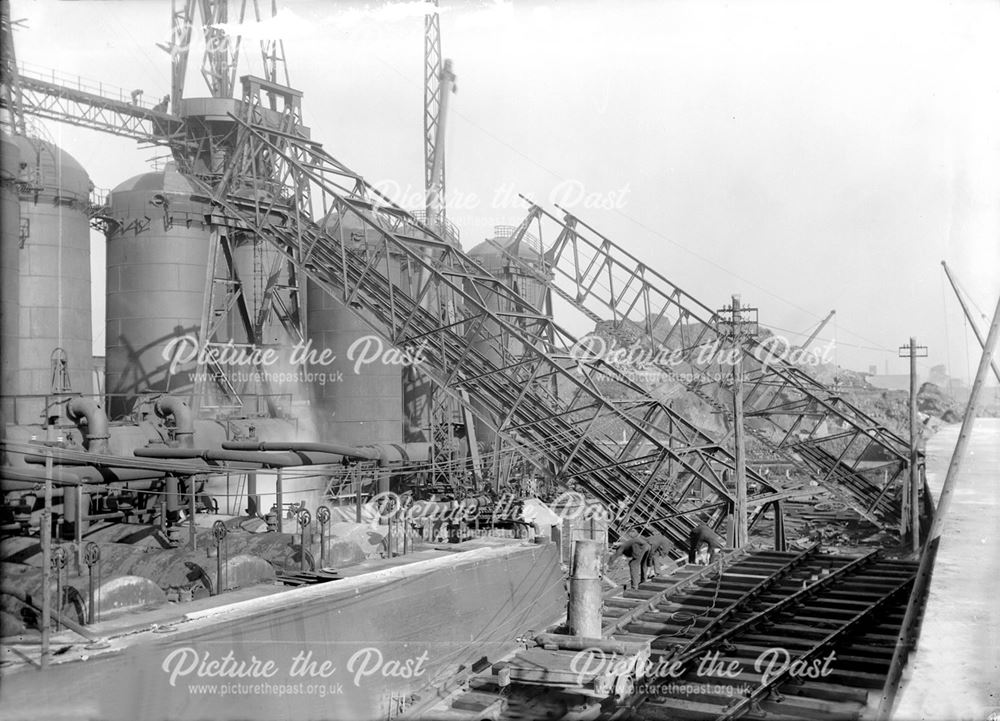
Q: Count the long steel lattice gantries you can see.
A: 2